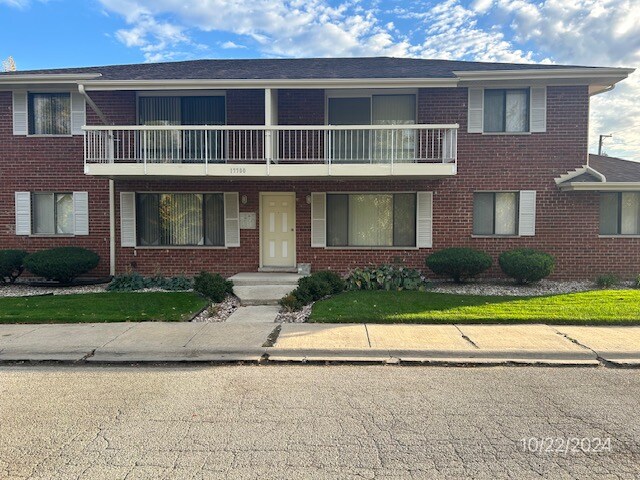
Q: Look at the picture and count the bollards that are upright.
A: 0